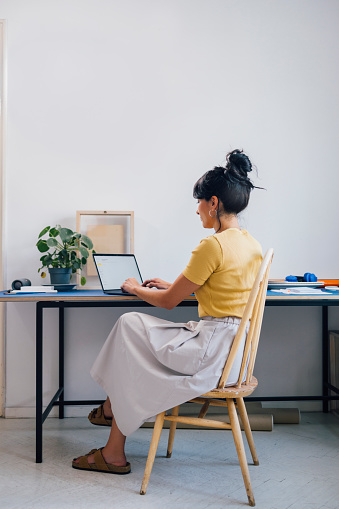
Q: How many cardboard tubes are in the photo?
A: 3